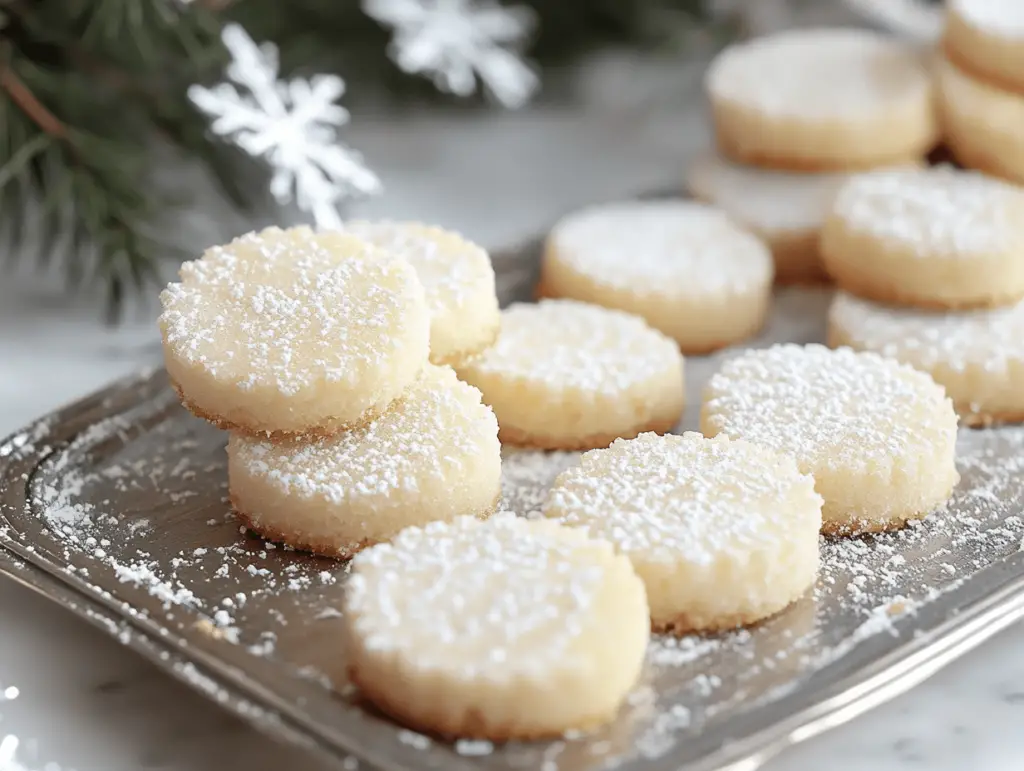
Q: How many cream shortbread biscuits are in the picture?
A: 14